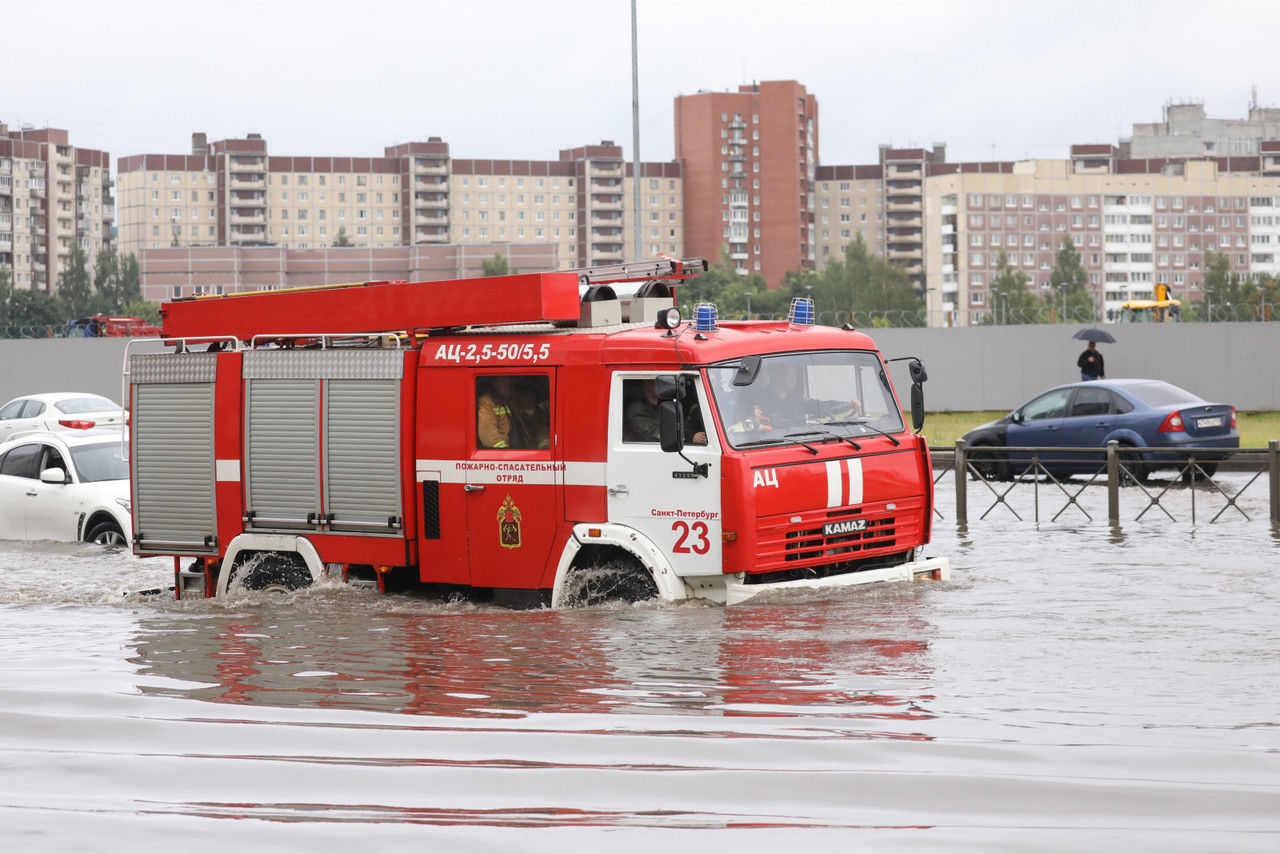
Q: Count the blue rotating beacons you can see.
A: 2